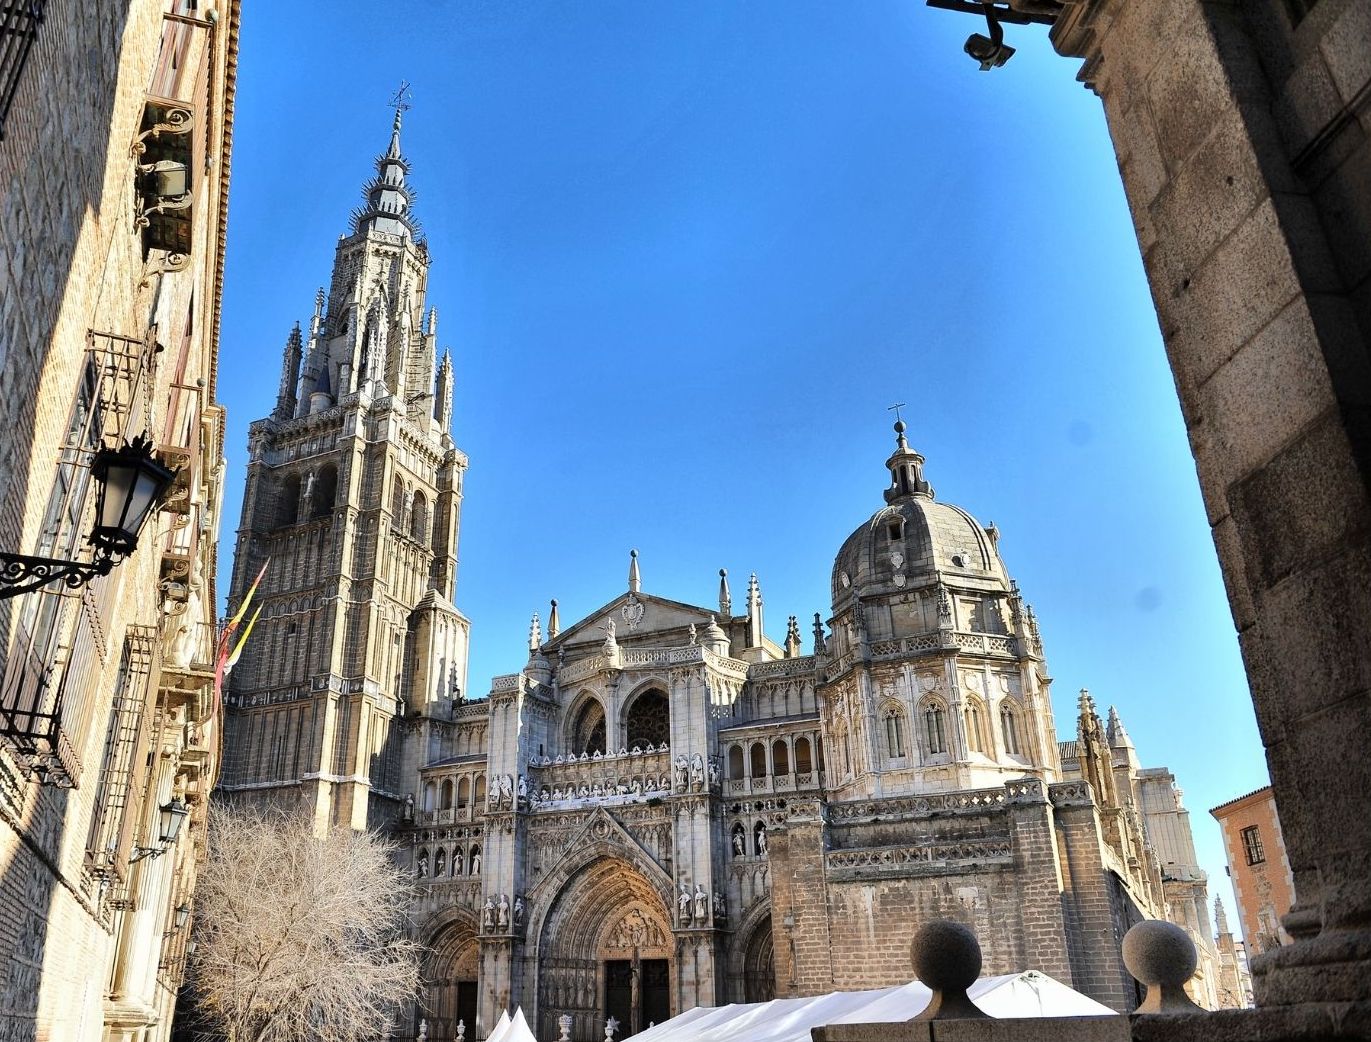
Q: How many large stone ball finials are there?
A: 2